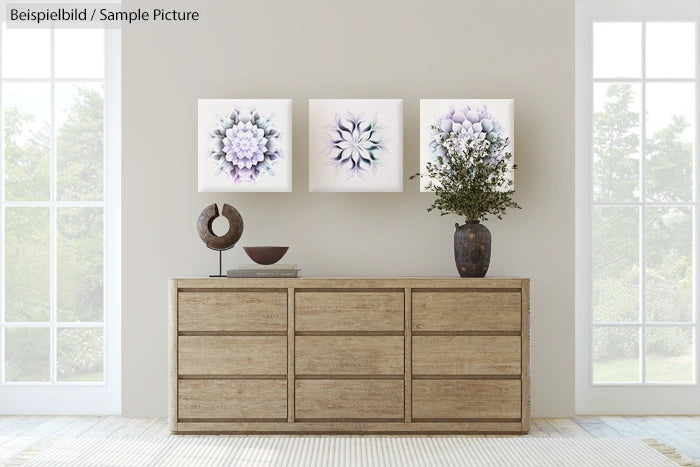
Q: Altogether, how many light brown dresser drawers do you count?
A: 9